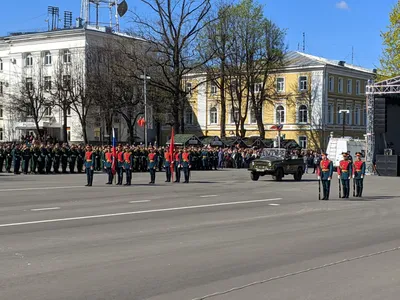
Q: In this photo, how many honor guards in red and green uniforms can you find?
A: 11